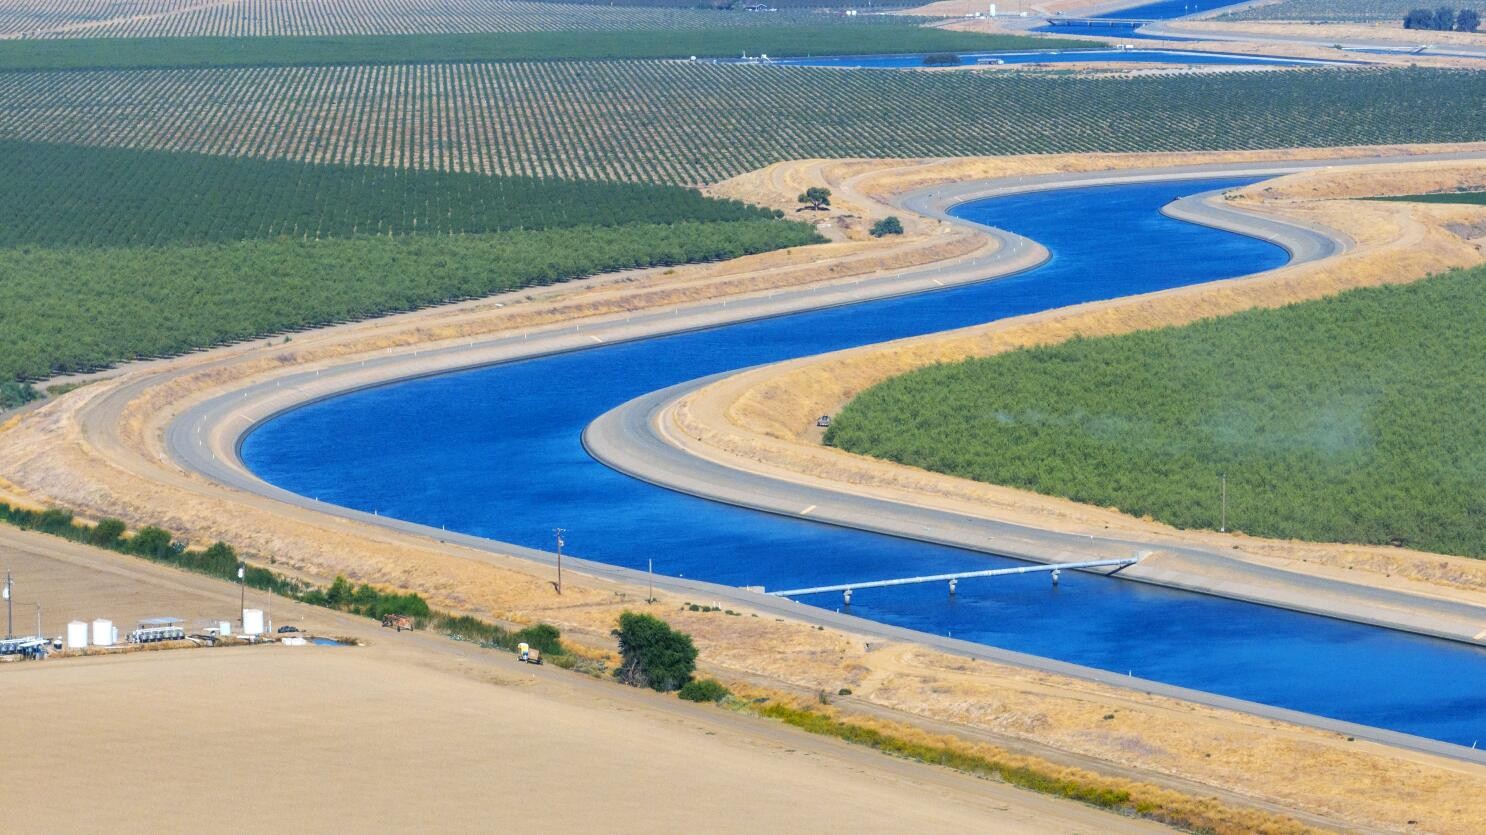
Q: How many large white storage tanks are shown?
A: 3